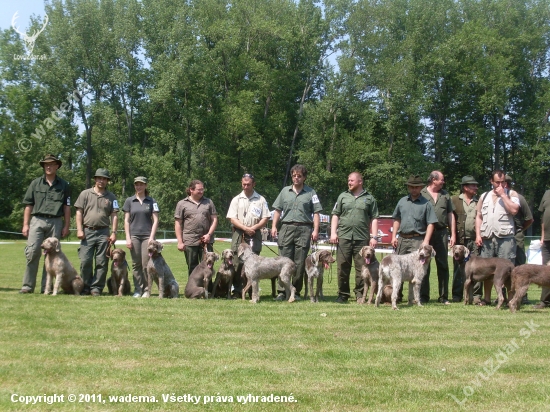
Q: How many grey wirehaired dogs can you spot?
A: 11